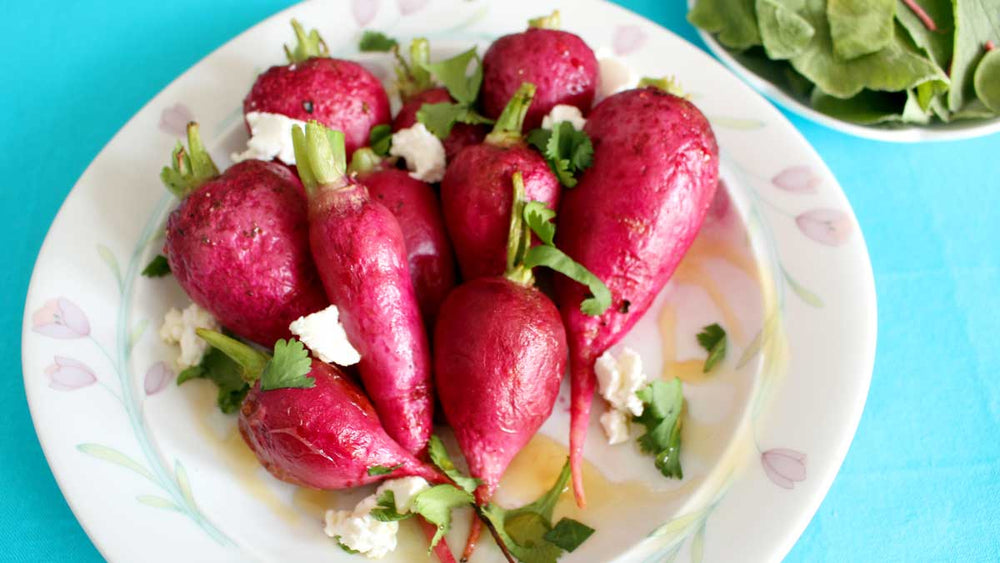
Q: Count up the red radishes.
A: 10